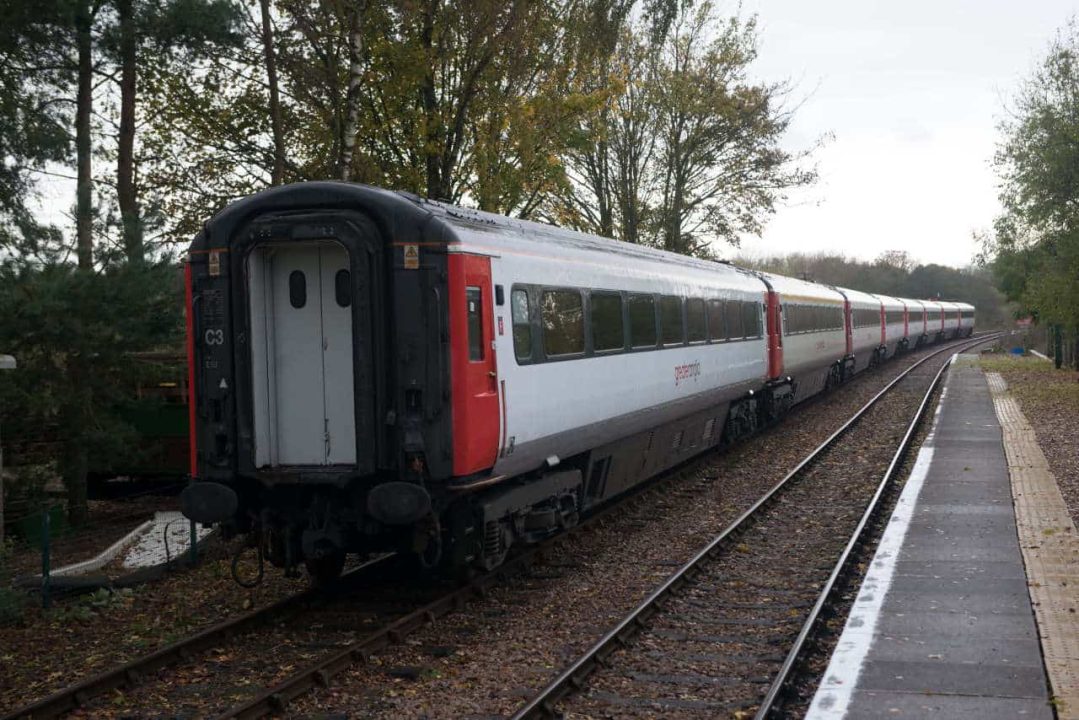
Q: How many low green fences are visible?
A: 1